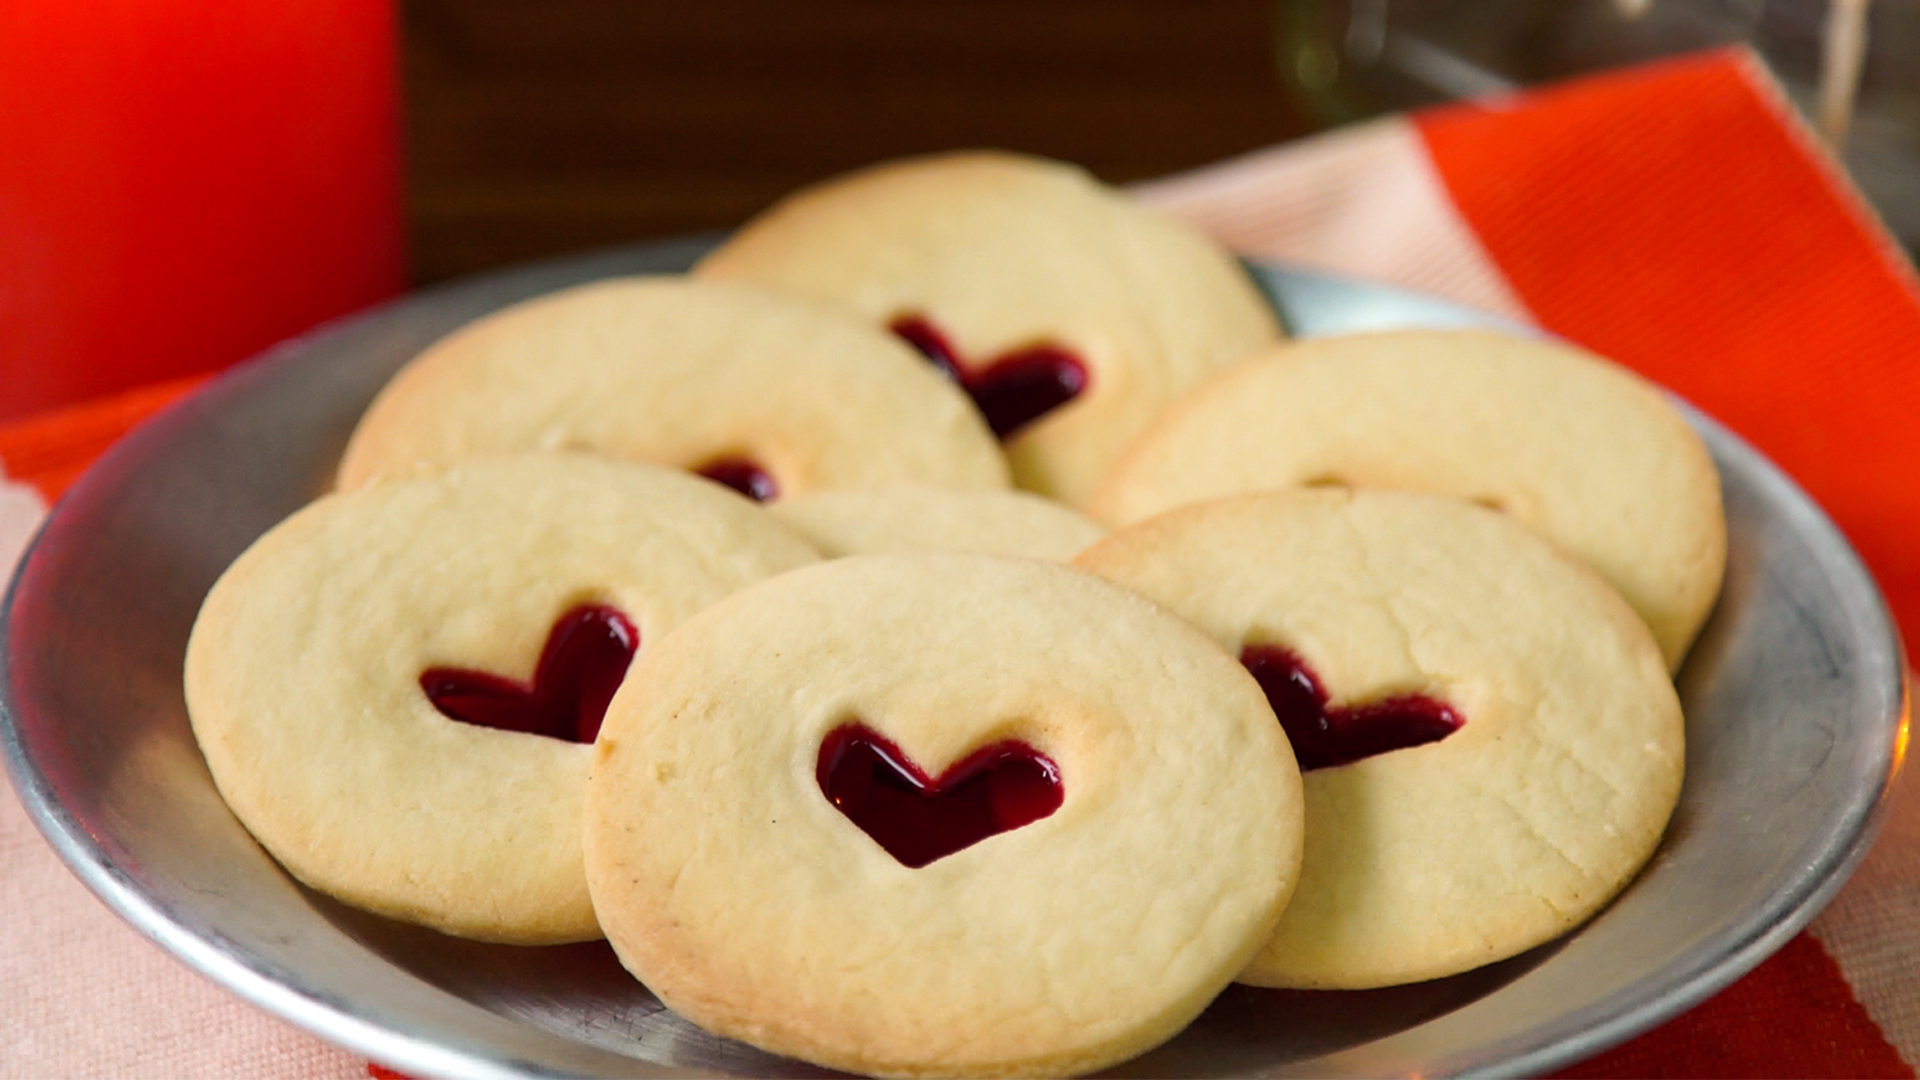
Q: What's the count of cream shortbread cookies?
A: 7